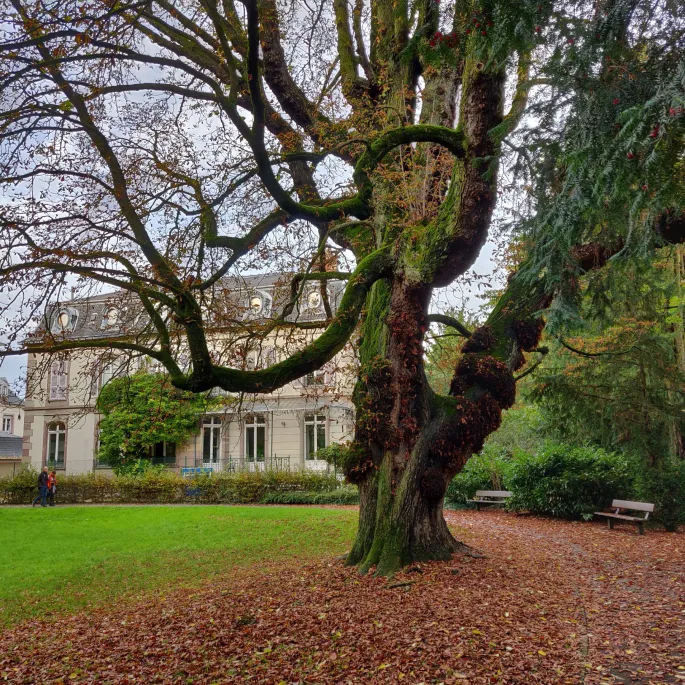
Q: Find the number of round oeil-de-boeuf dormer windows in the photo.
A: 4